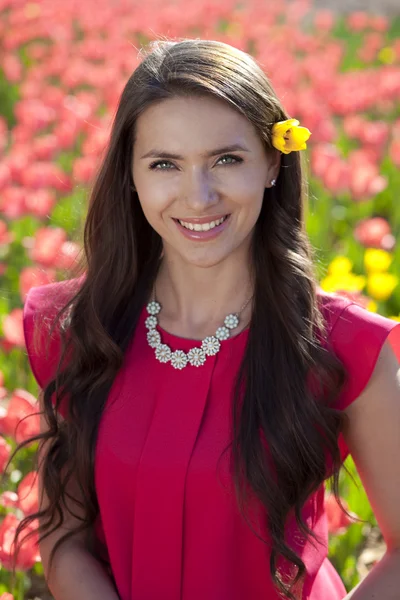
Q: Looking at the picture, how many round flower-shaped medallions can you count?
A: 9